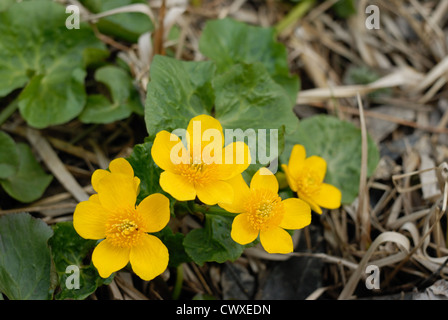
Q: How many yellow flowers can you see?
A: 5